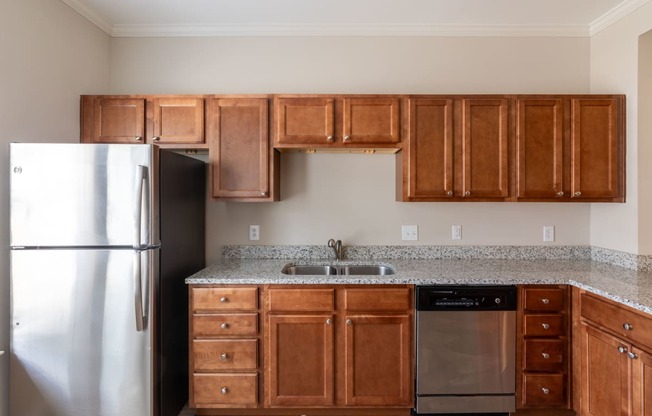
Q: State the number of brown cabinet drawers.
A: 9